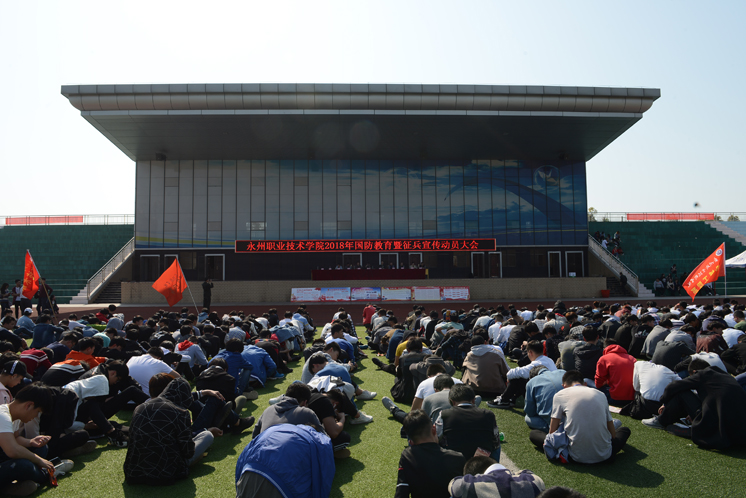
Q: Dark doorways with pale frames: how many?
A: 10